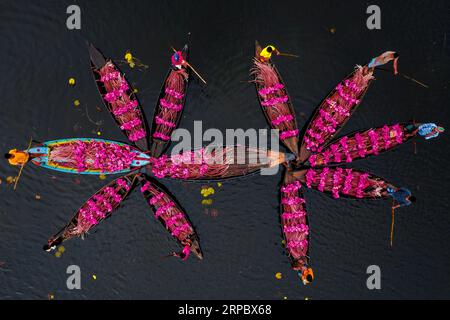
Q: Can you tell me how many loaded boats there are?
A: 11